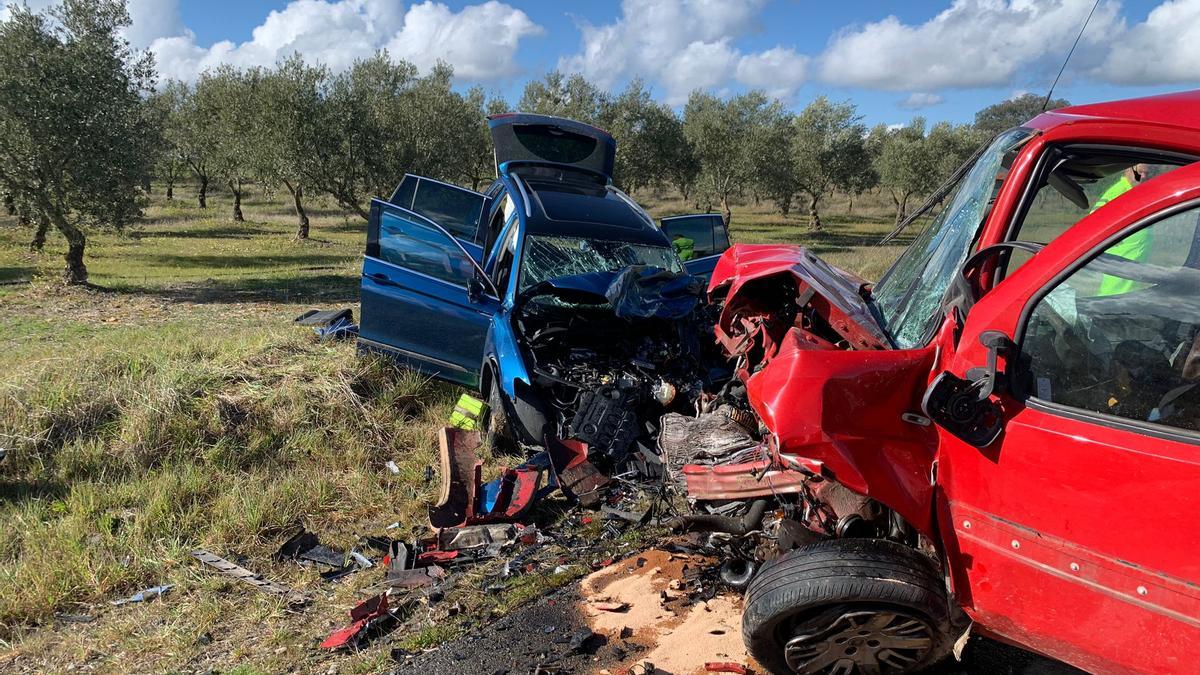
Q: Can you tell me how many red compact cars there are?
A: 1